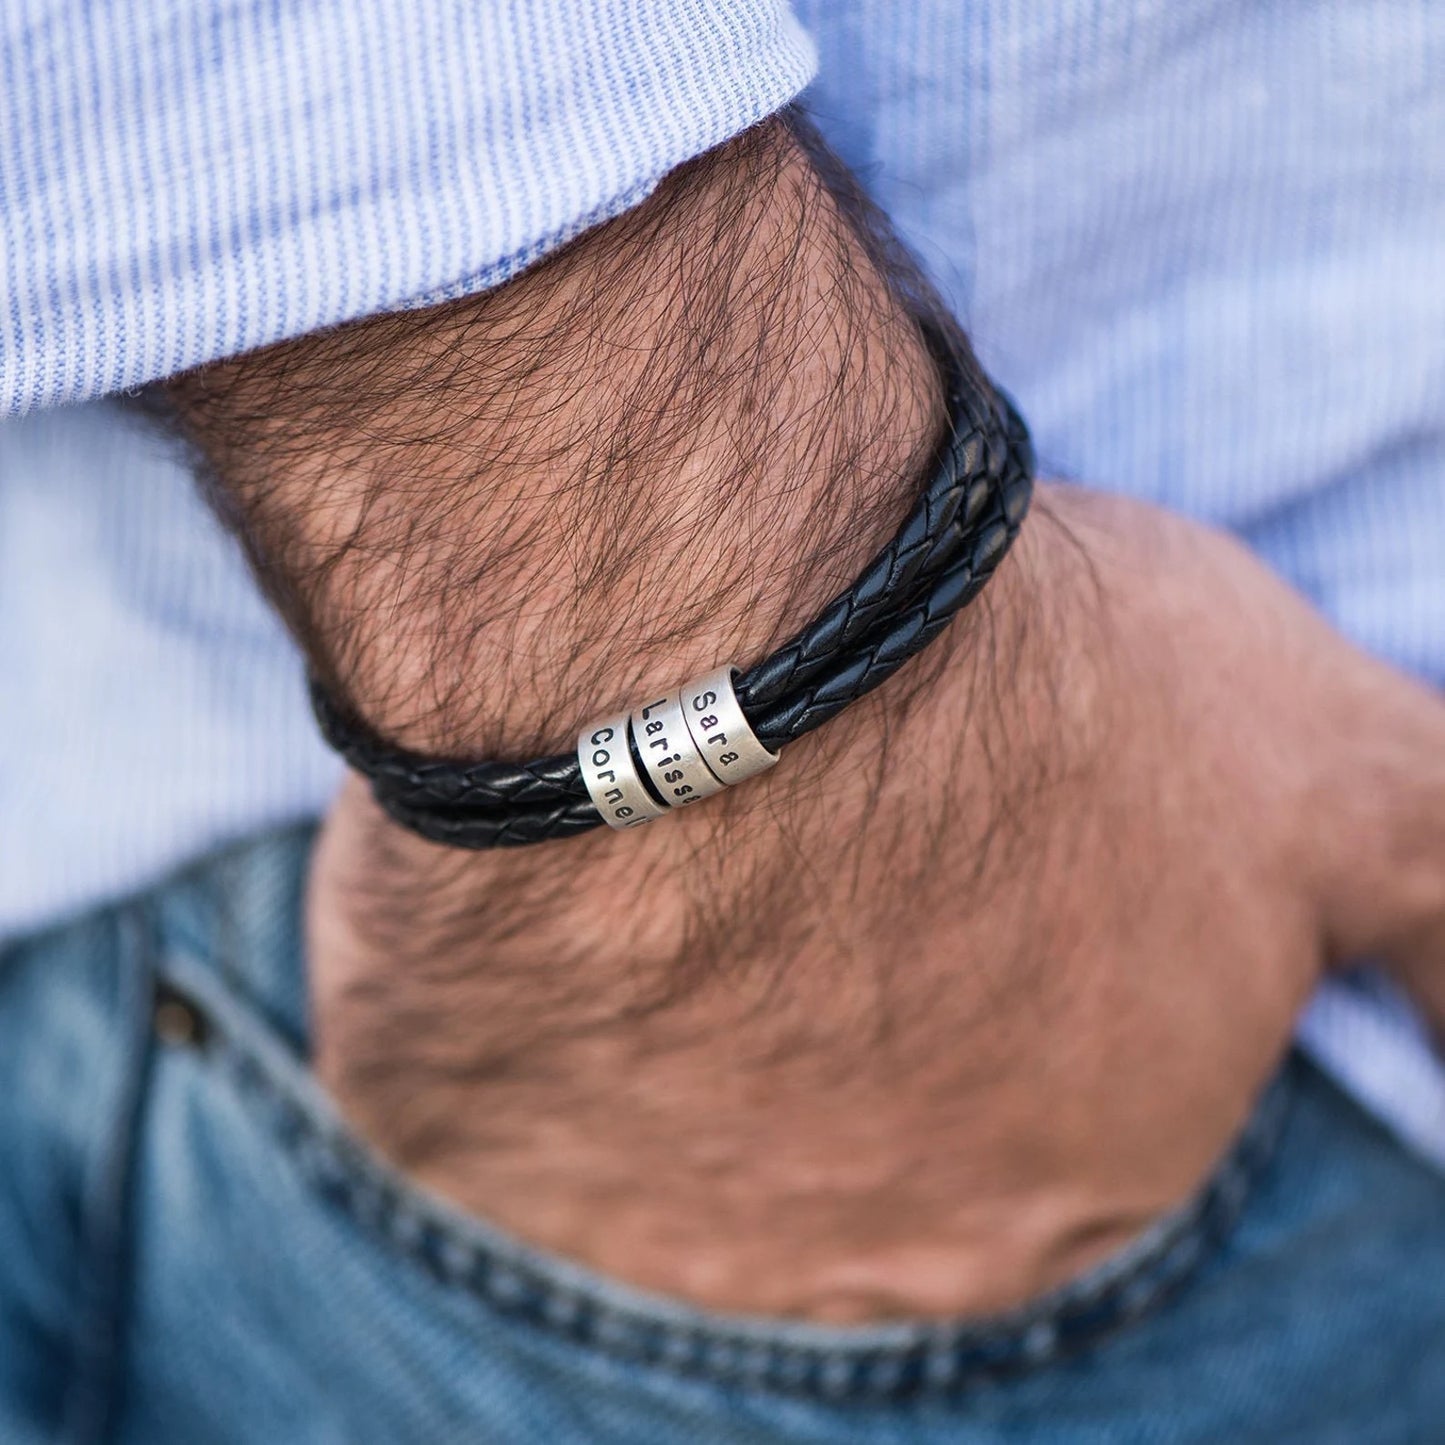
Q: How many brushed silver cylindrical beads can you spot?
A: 3